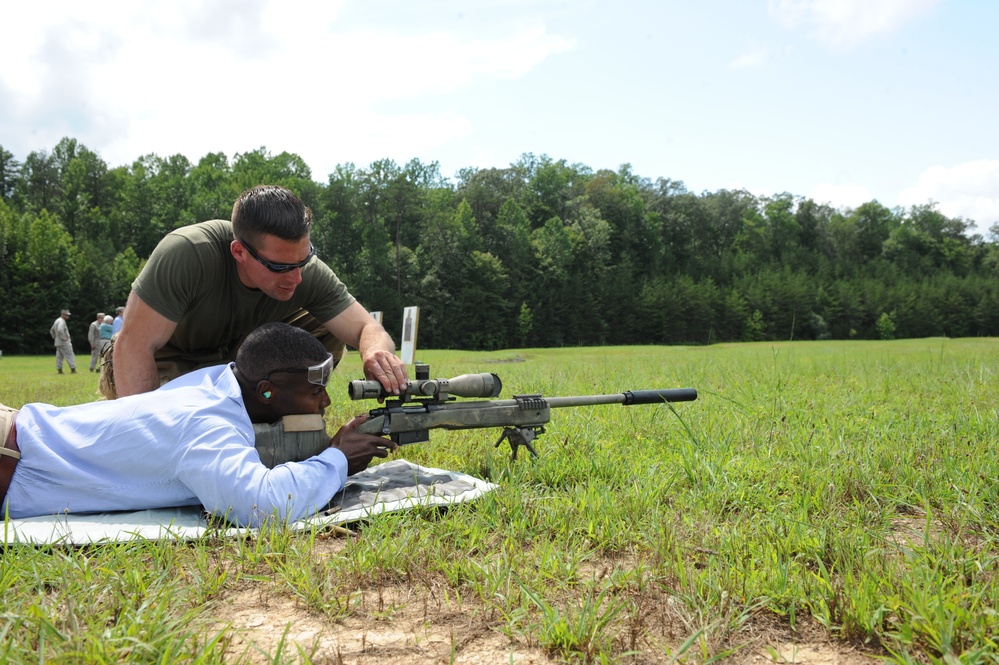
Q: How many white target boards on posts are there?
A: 2